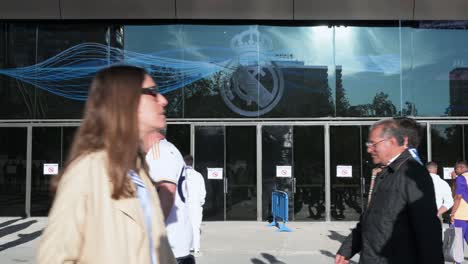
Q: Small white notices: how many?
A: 5